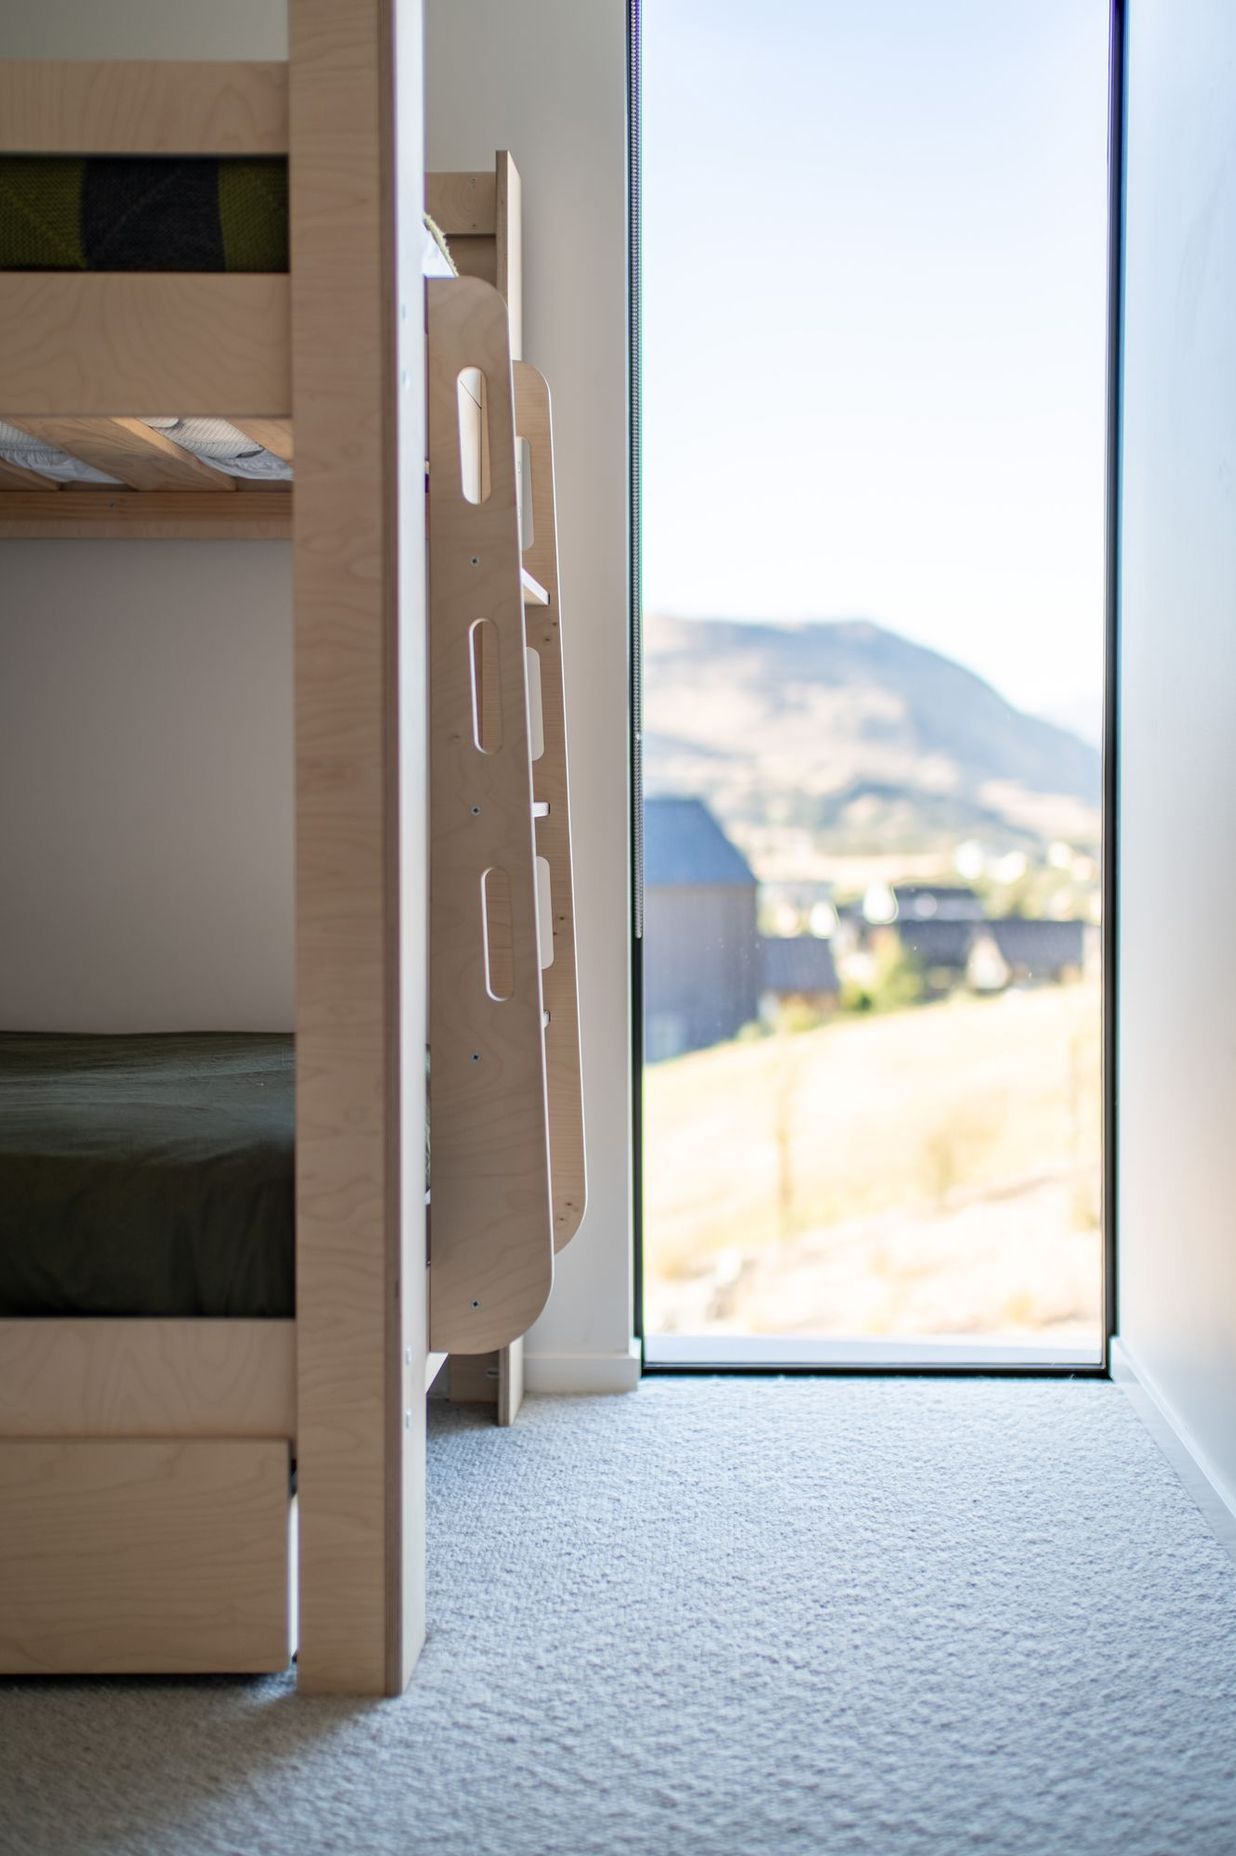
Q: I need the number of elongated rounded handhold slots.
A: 6